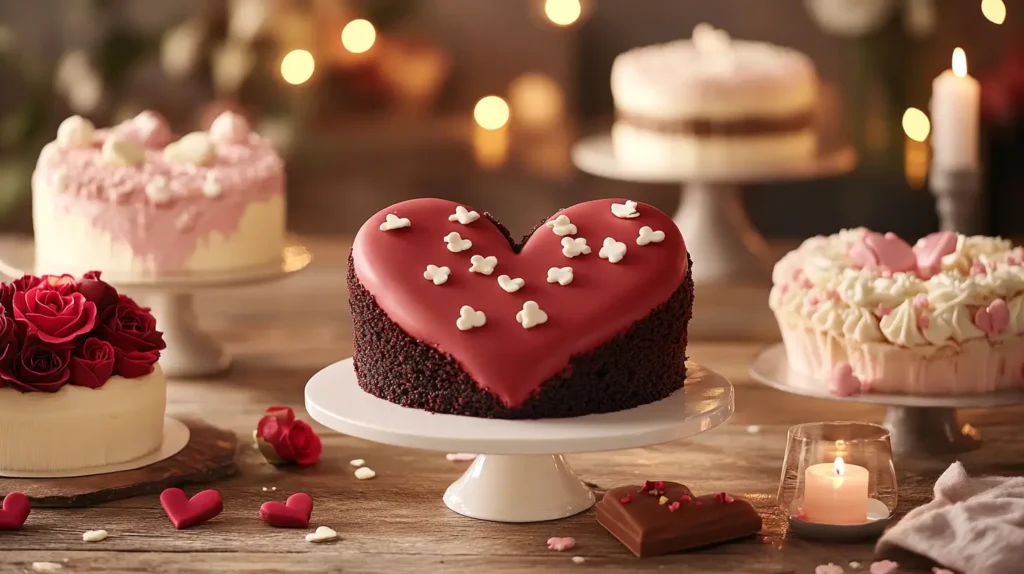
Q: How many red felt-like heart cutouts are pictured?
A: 3